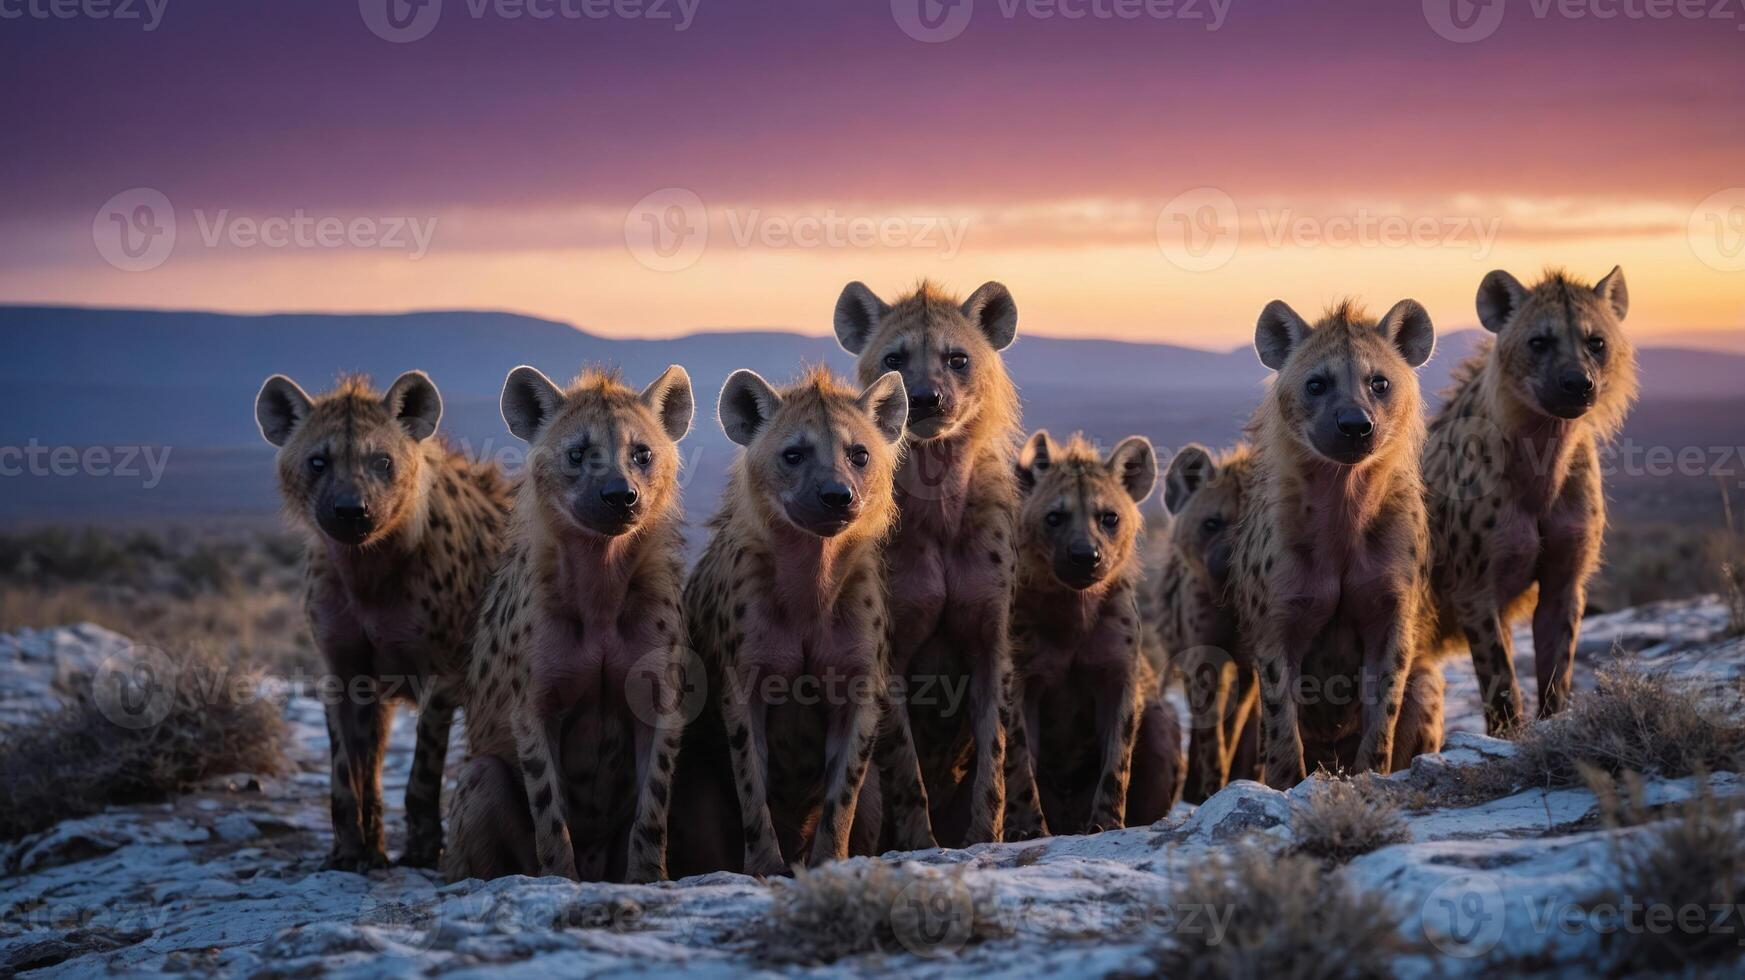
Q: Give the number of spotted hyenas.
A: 8